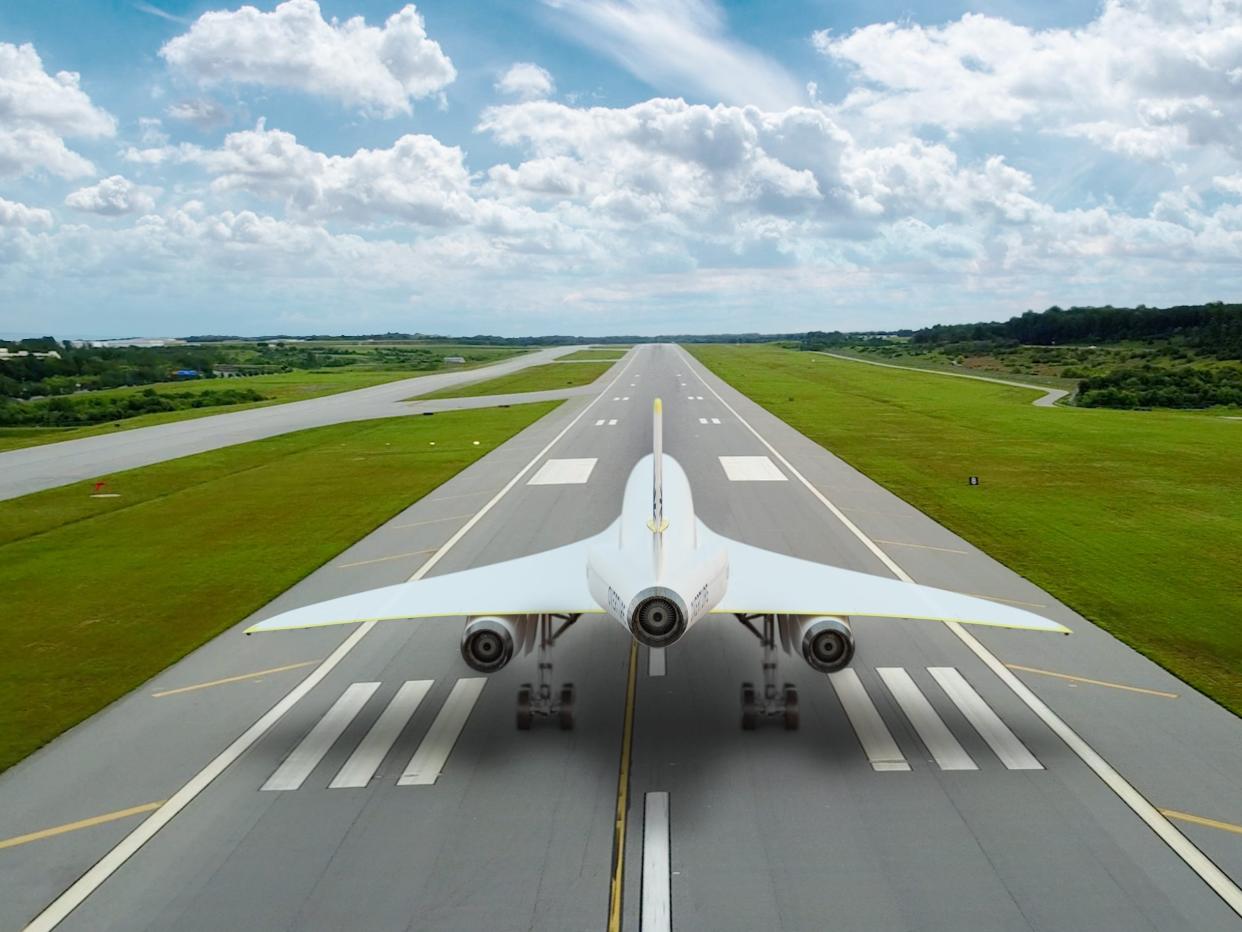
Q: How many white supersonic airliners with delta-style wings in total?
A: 1